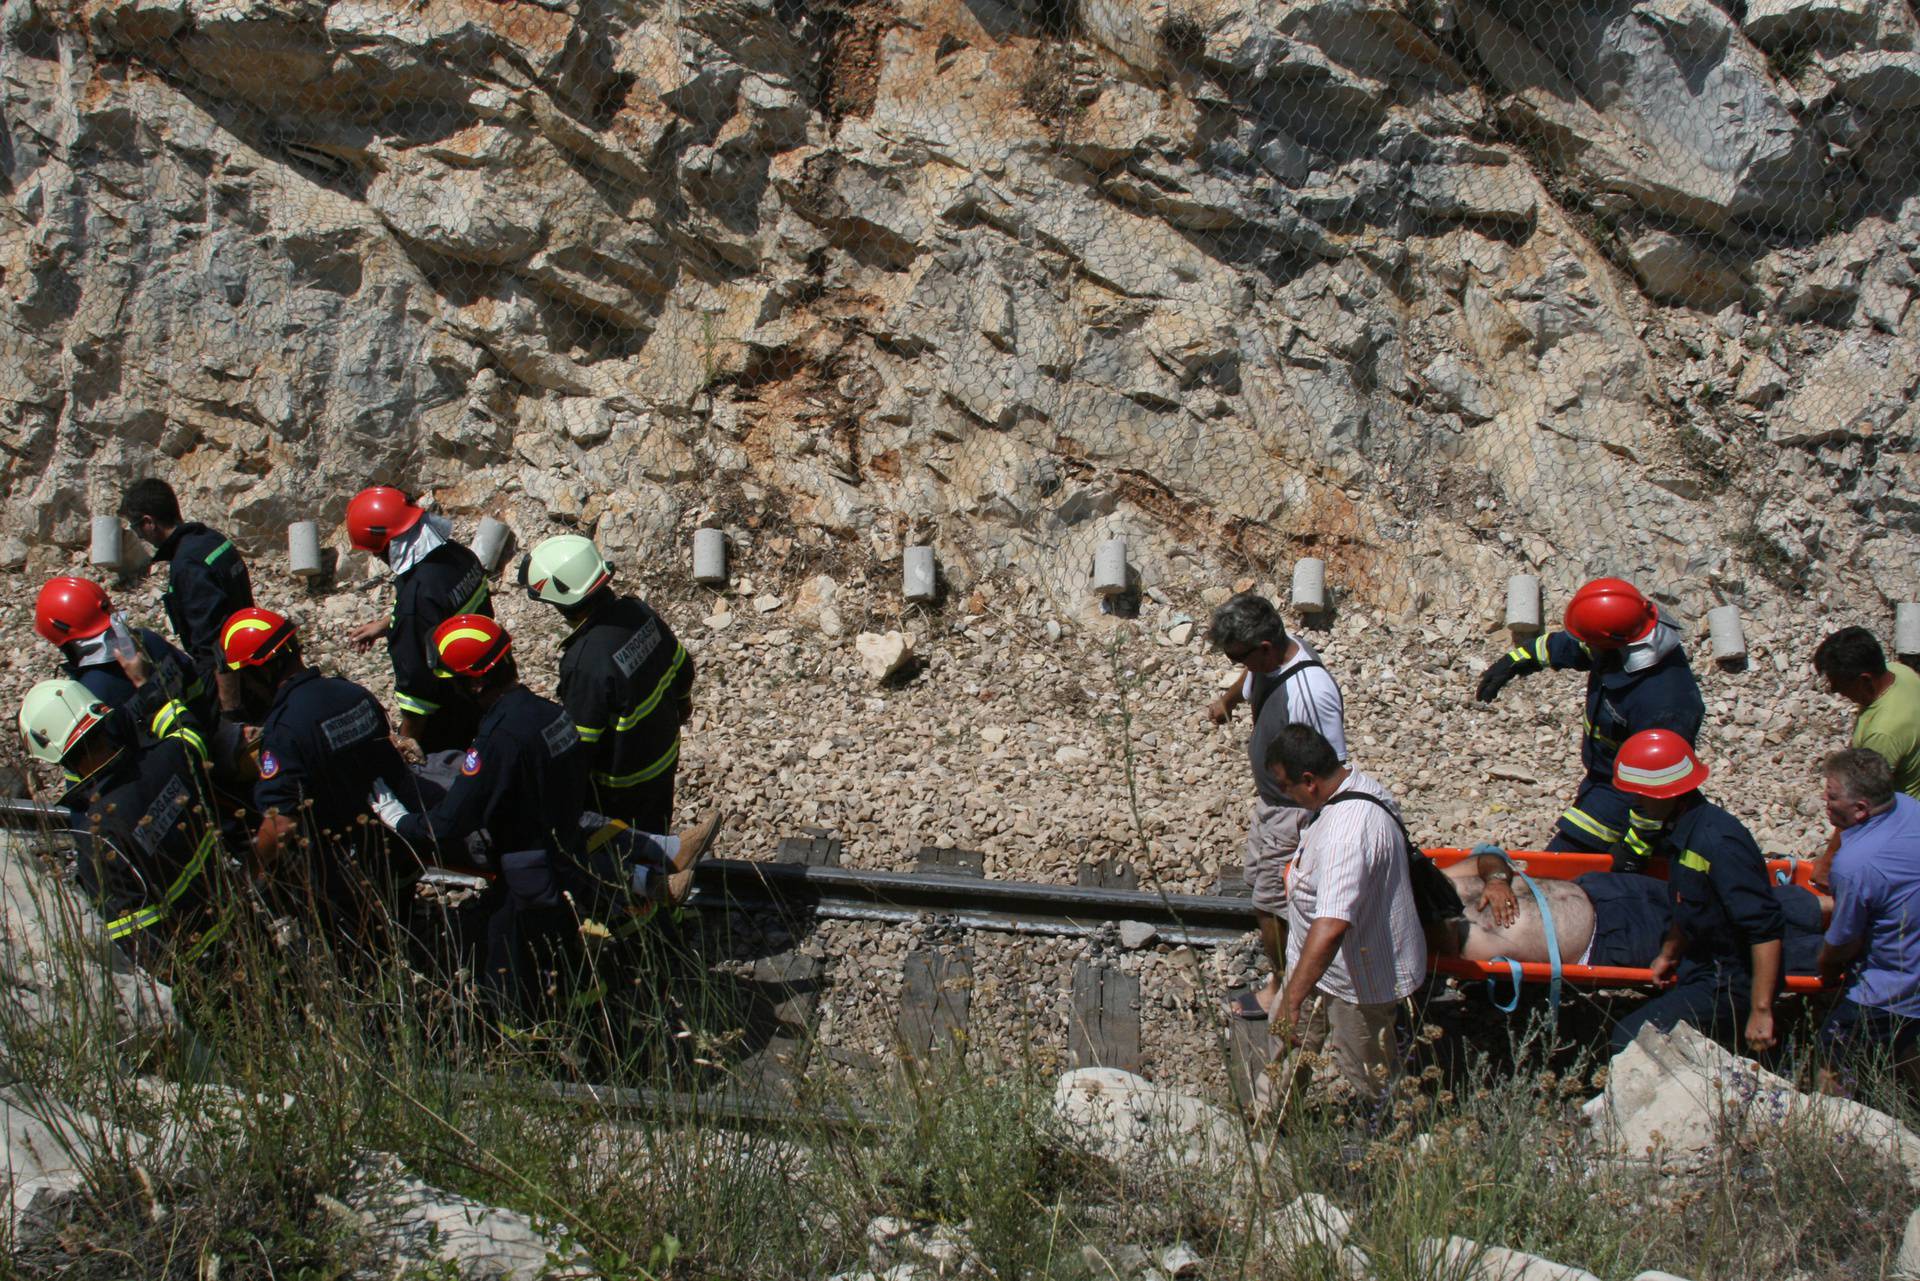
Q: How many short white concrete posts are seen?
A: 10